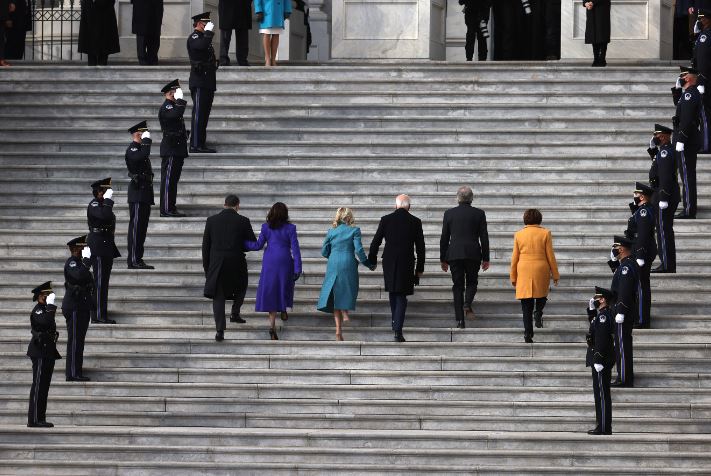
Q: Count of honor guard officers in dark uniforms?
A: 12